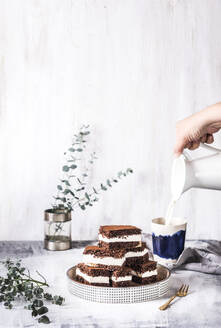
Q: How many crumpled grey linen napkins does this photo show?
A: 1